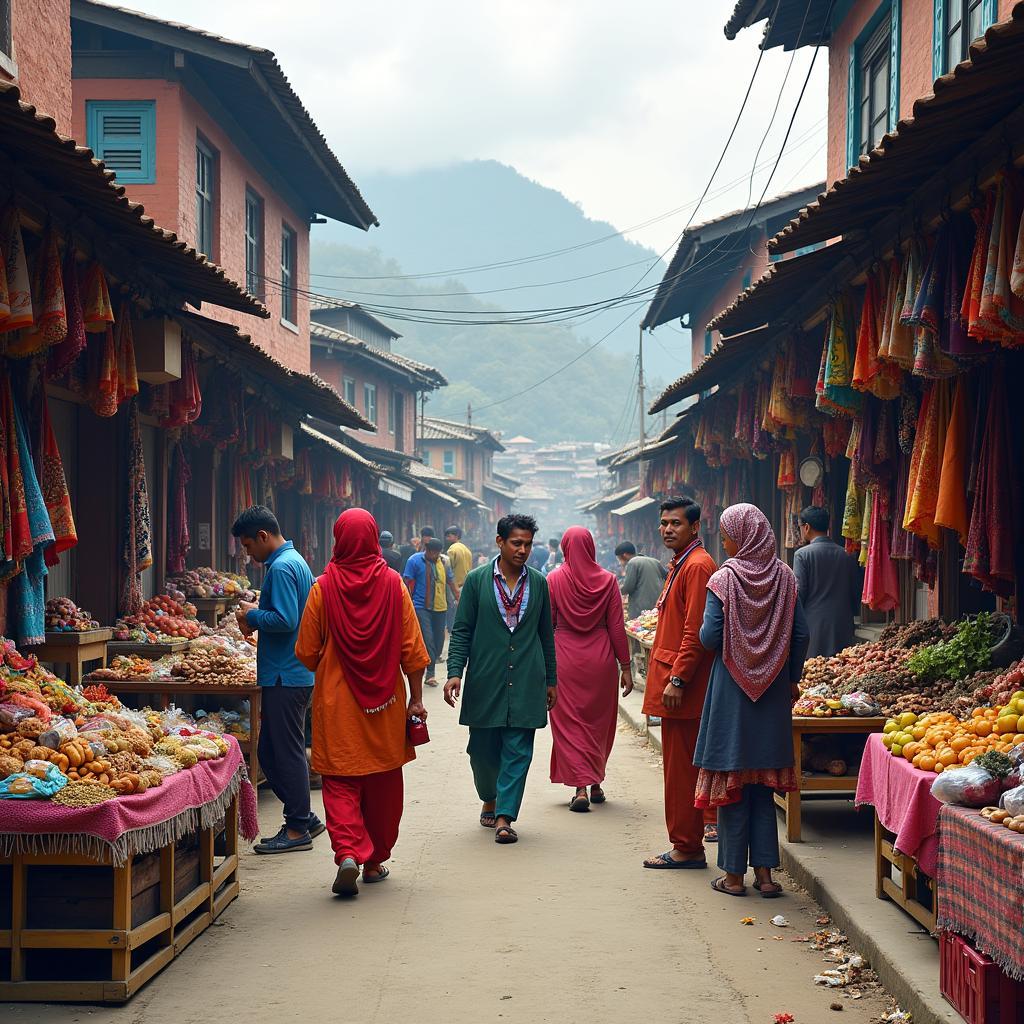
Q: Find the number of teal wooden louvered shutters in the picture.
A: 1